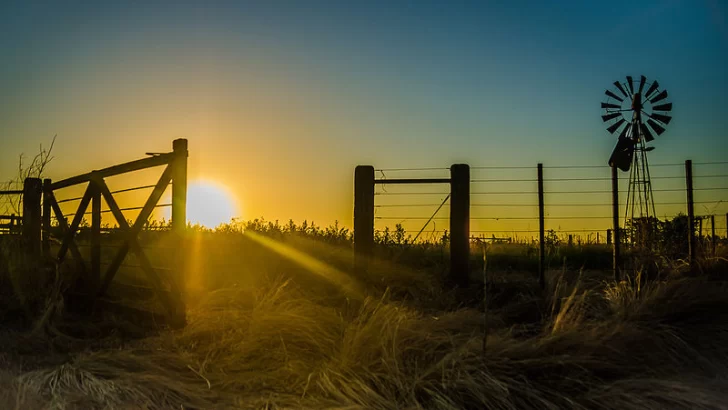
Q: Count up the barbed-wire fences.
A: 1